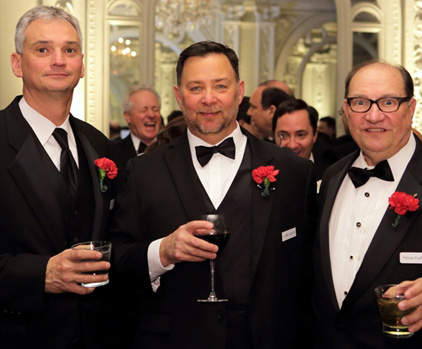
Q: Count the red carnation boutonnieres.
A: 3